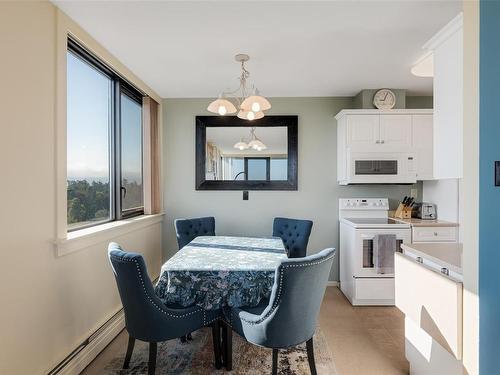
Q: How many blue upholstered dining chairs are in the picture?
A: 4